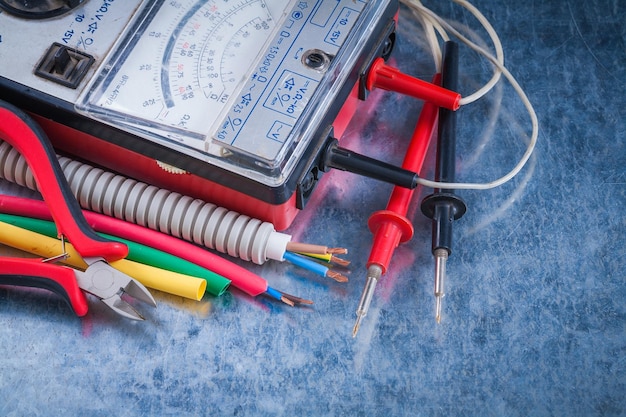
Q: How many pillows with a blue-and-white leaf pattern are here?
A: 0